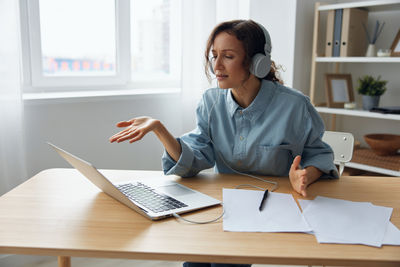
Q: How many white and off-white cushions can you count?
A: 0